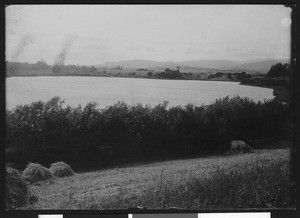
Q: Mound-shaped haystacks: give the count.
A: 4